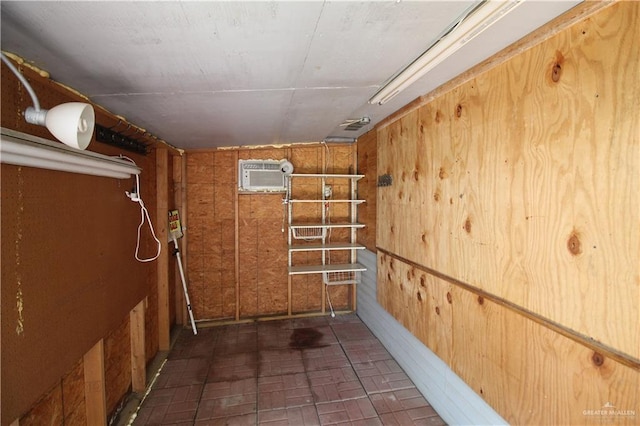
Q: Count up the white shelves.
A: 5